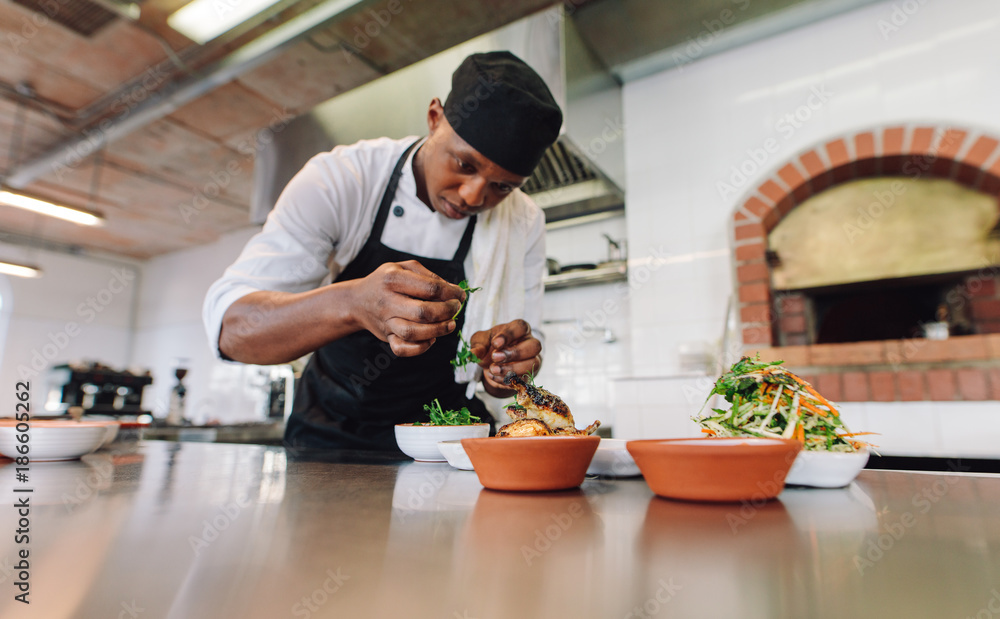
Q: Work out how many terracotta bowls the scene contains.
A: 2